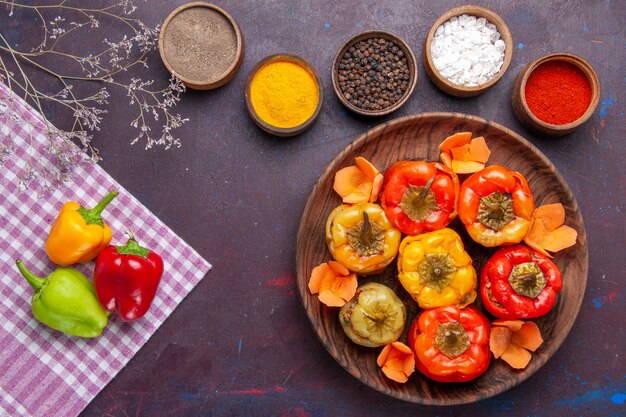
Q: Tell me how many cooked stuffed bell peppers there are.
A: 7